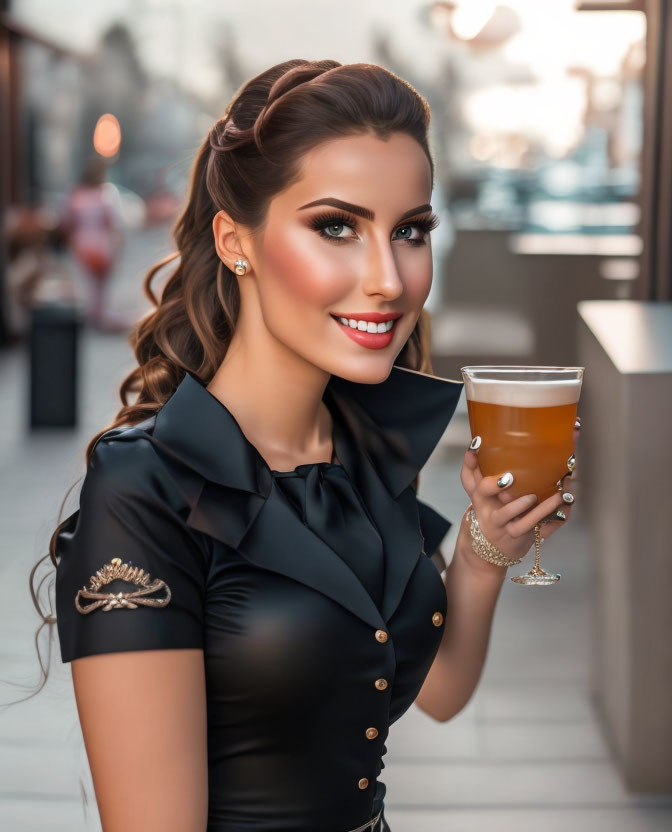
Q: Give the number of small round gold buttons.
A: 5